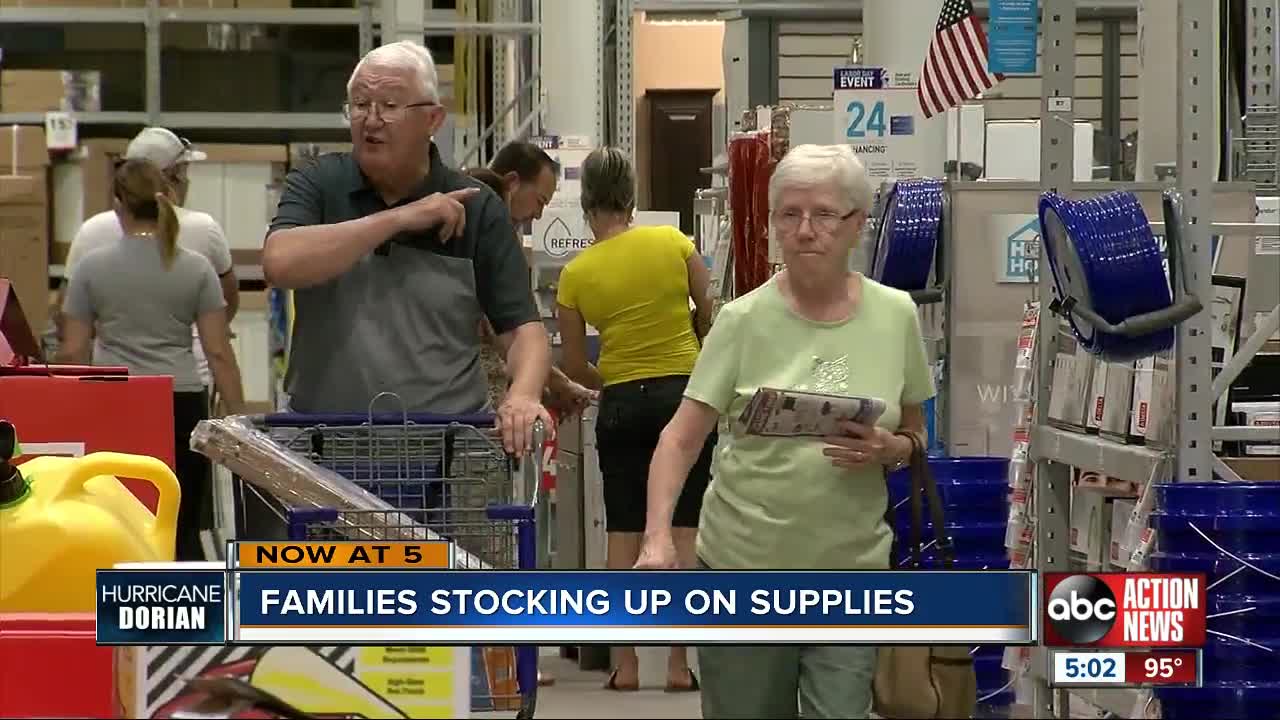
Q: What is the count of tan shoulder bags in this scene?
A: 1